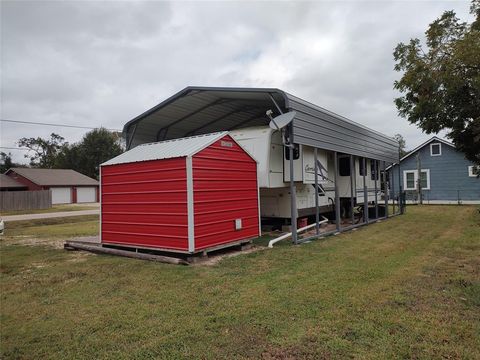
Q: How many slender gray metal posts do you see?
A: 9